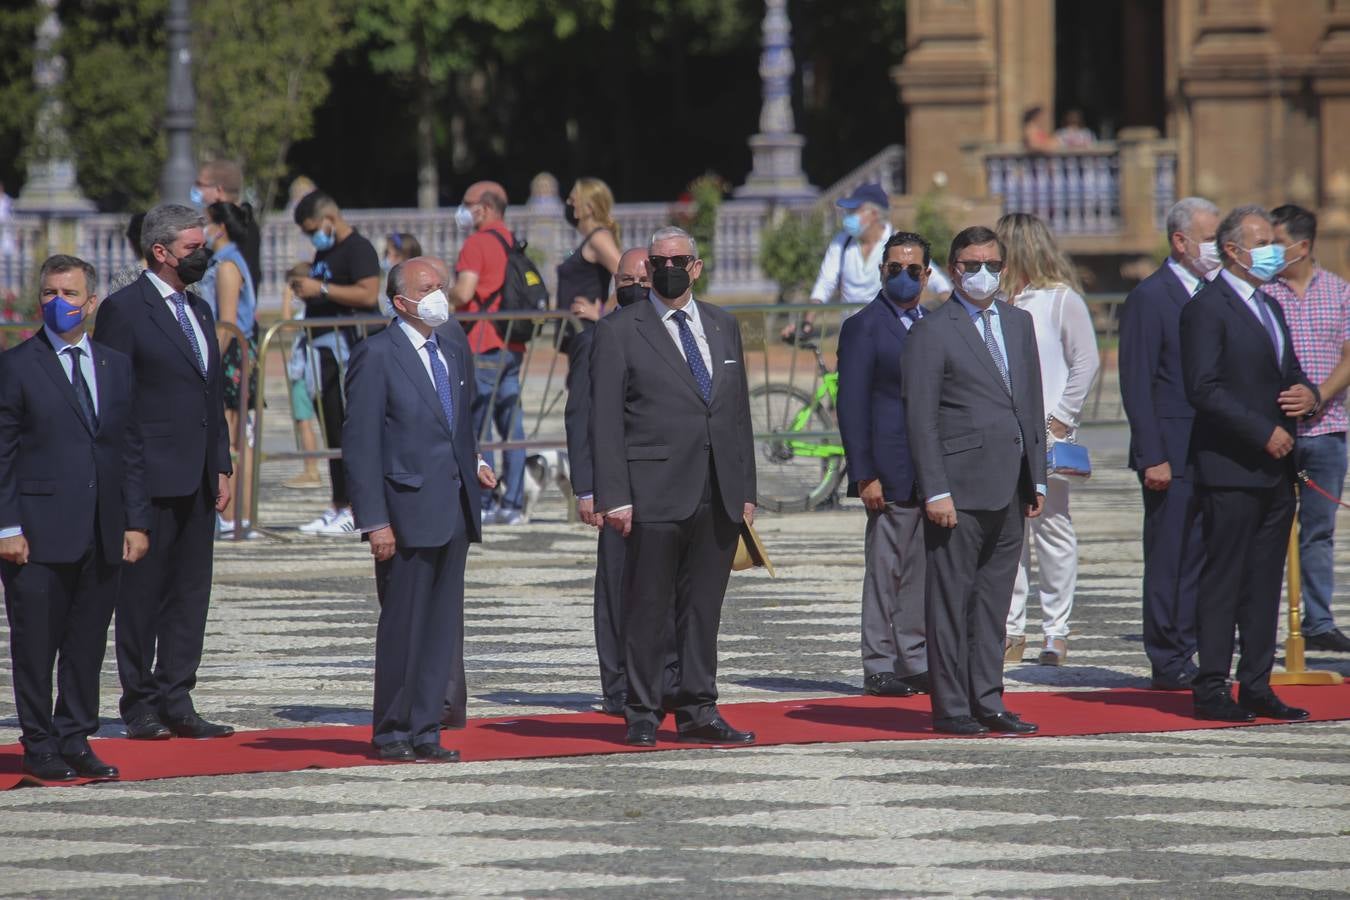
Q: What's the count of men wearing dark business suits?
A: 10